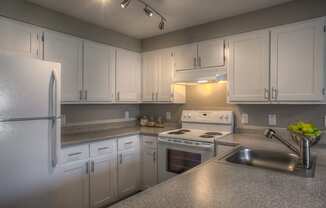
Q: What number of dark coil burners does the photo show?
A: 4